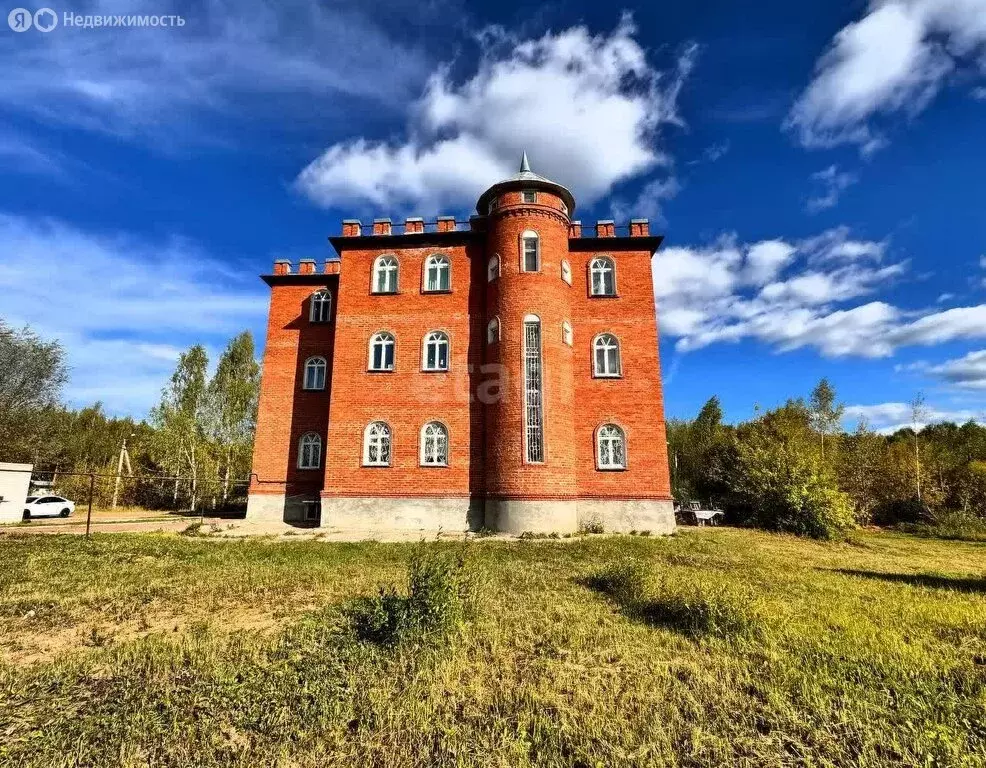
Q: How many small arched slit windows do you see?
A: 4